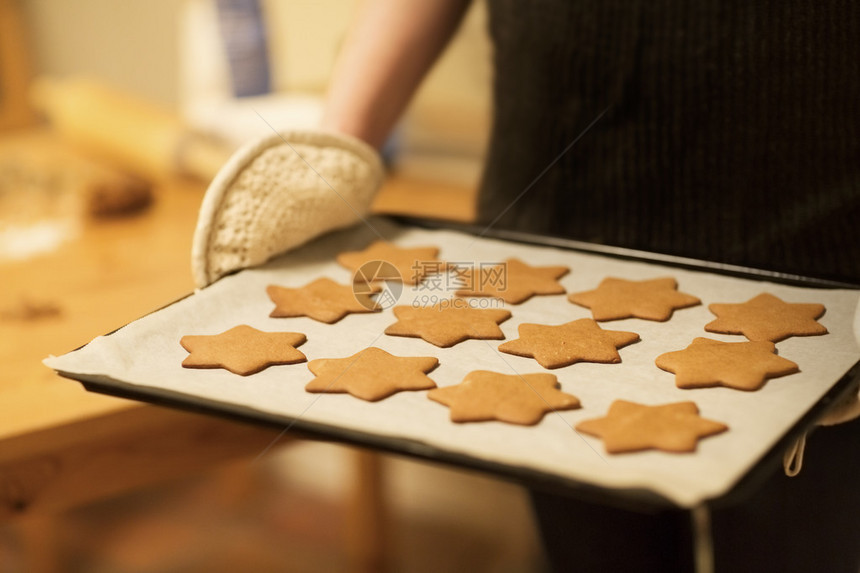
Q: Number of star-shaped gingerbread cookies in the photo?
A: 12